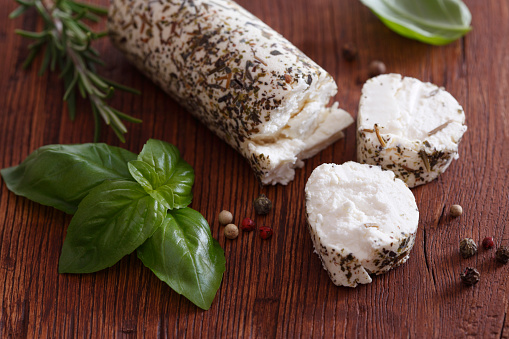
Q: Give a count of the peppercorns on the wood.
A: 12